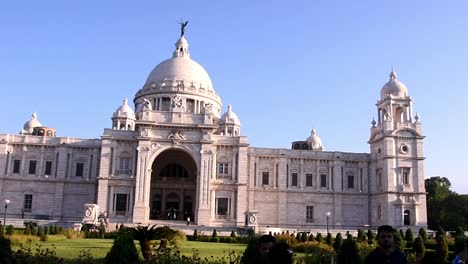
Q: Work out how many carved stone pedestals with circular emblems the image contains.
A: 2